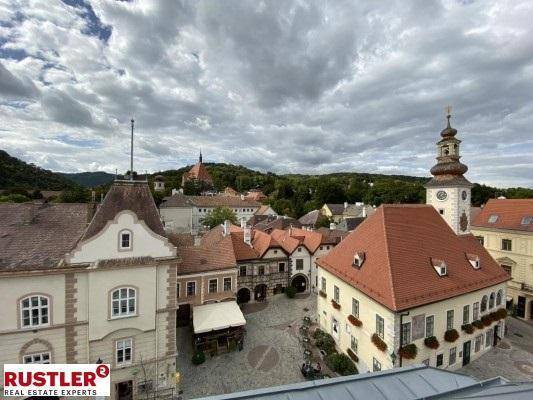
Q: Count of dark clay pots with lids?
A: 0